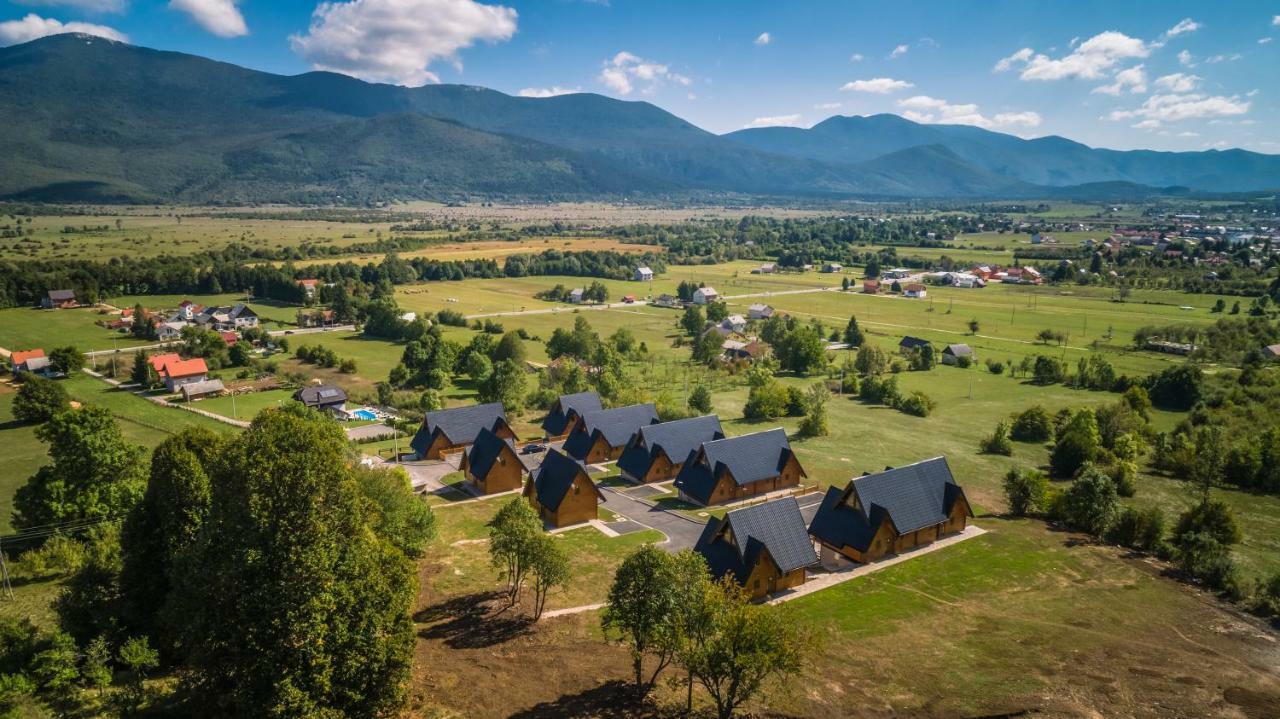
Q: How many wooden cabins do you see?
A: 9